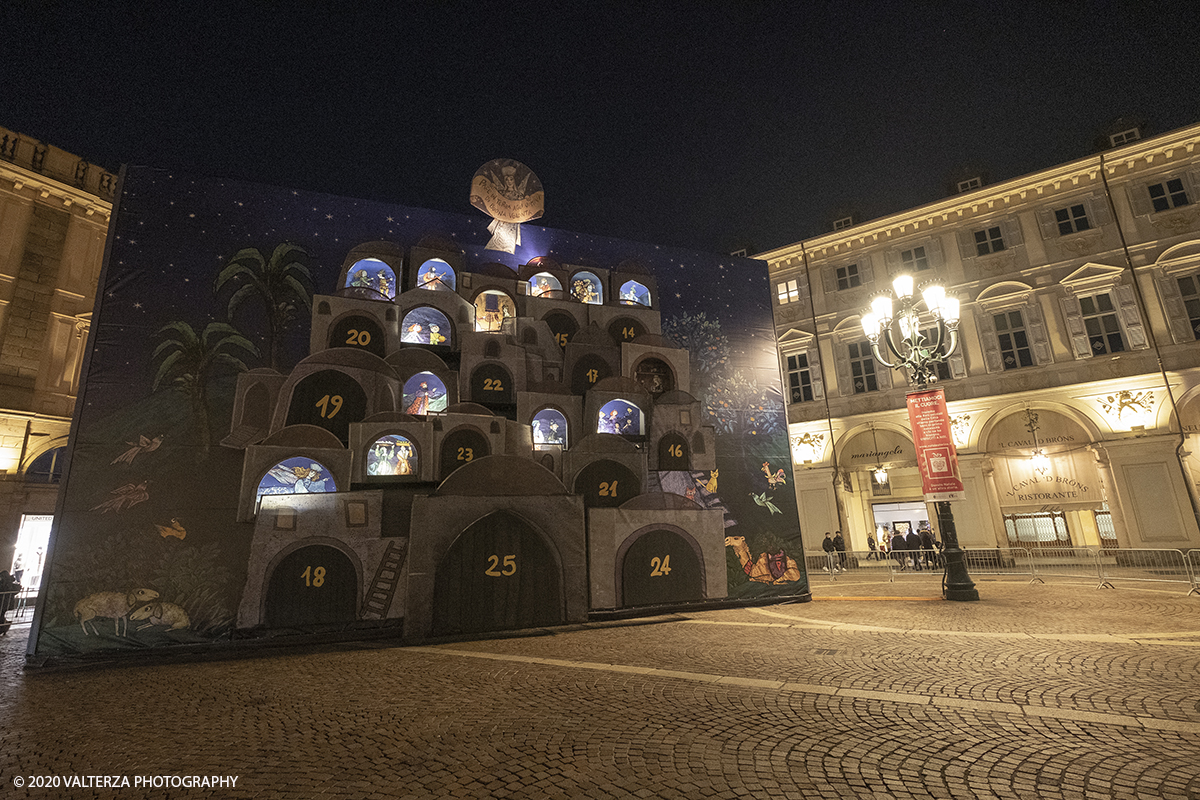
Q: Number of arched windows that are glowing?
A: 12